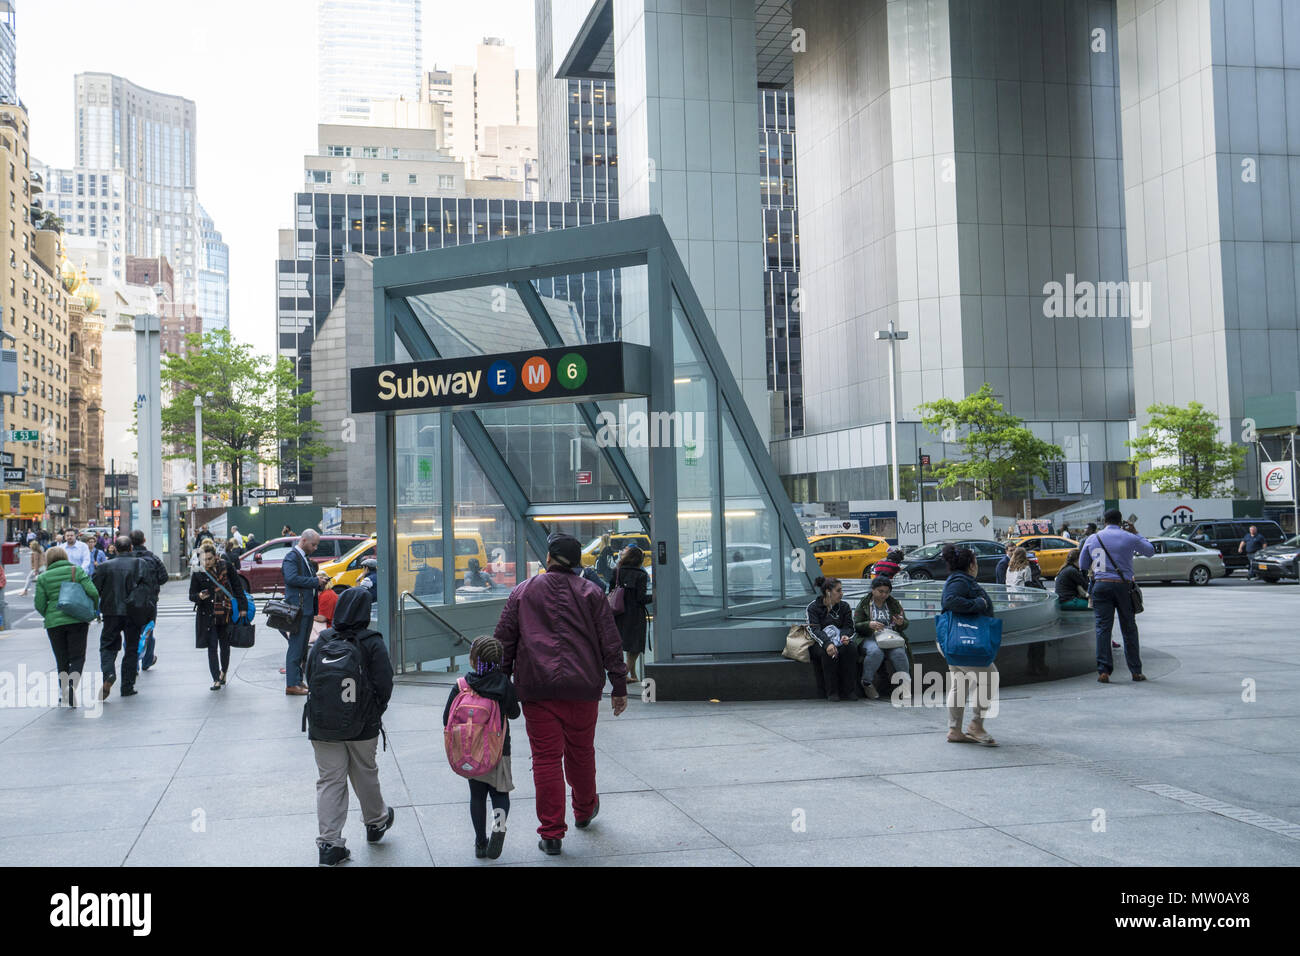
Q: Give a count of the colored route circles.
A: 3